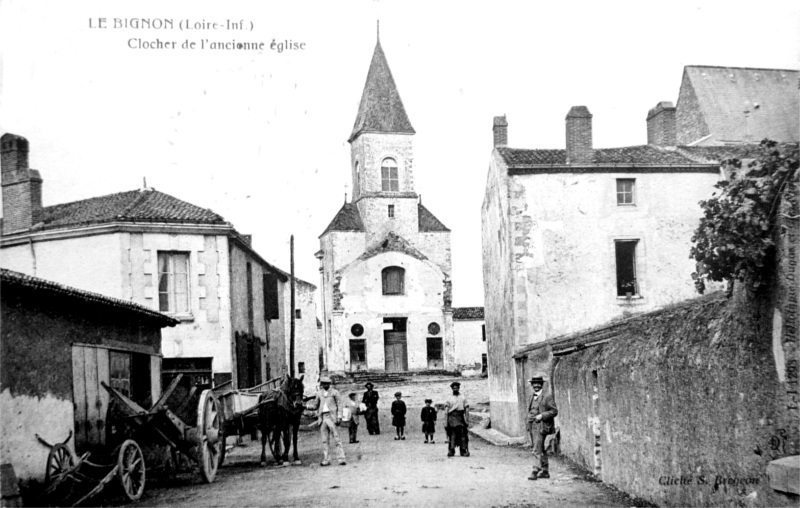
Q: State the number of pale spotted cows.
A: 0